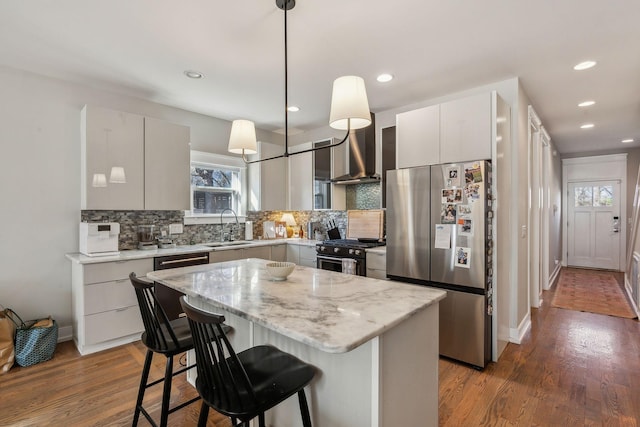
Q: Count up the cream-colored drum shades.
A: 2